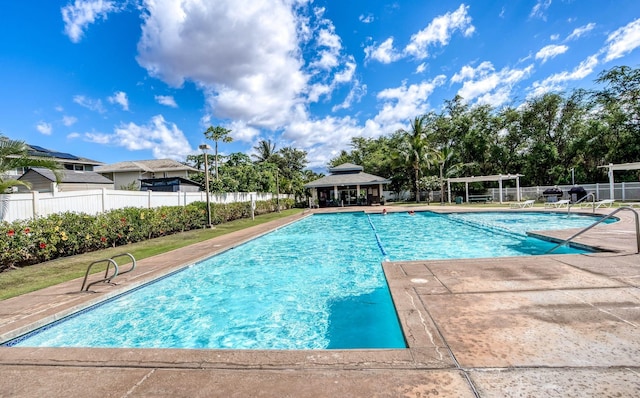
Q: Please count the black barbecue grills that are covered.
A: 2